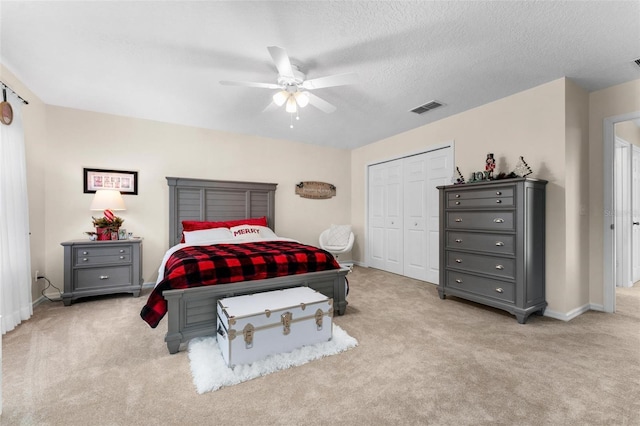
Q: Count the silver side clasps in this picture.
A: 2